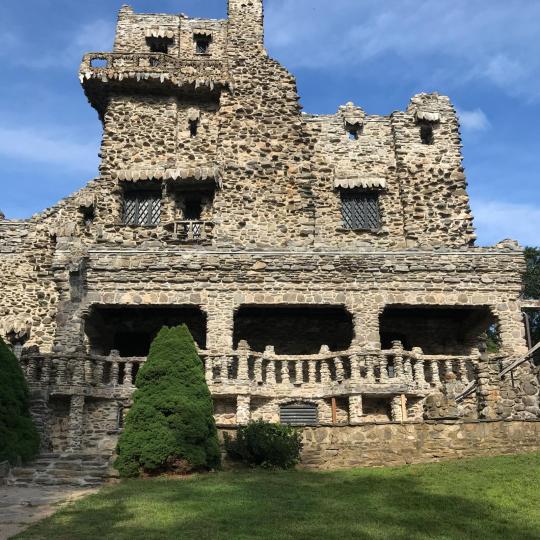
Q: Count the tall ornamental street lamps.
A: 0